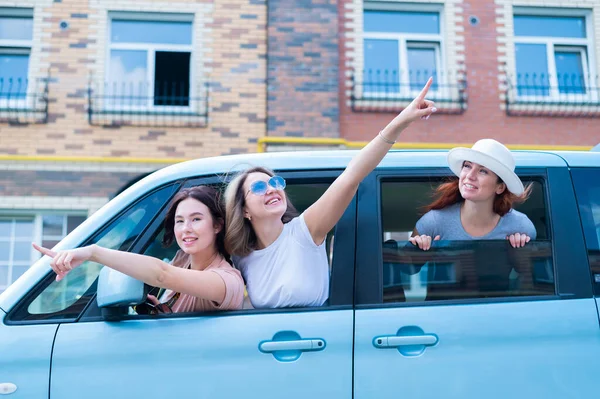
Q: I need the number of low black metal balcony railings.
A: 4